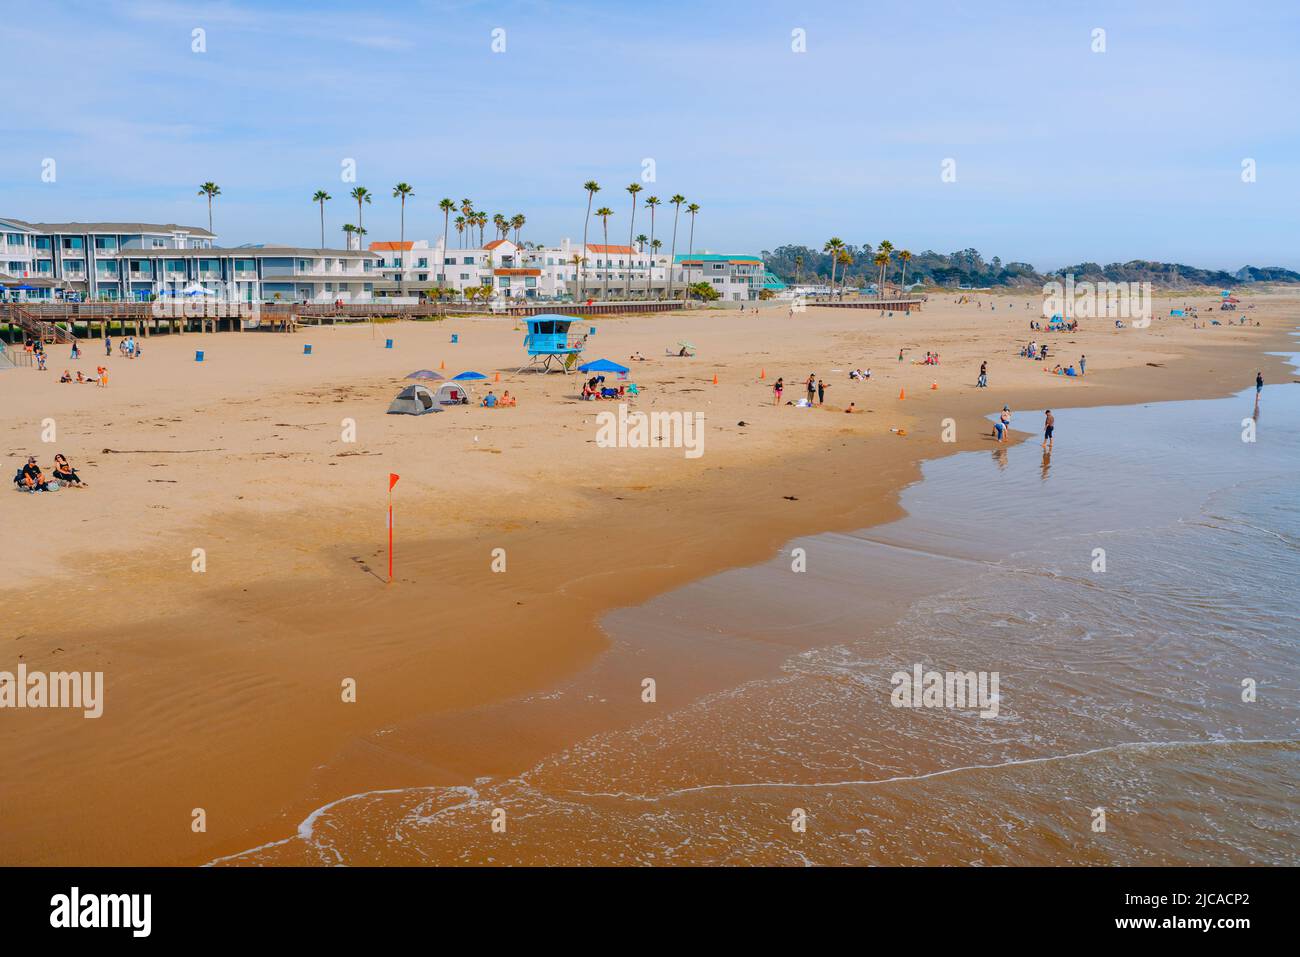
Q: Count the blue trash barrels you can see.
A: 5